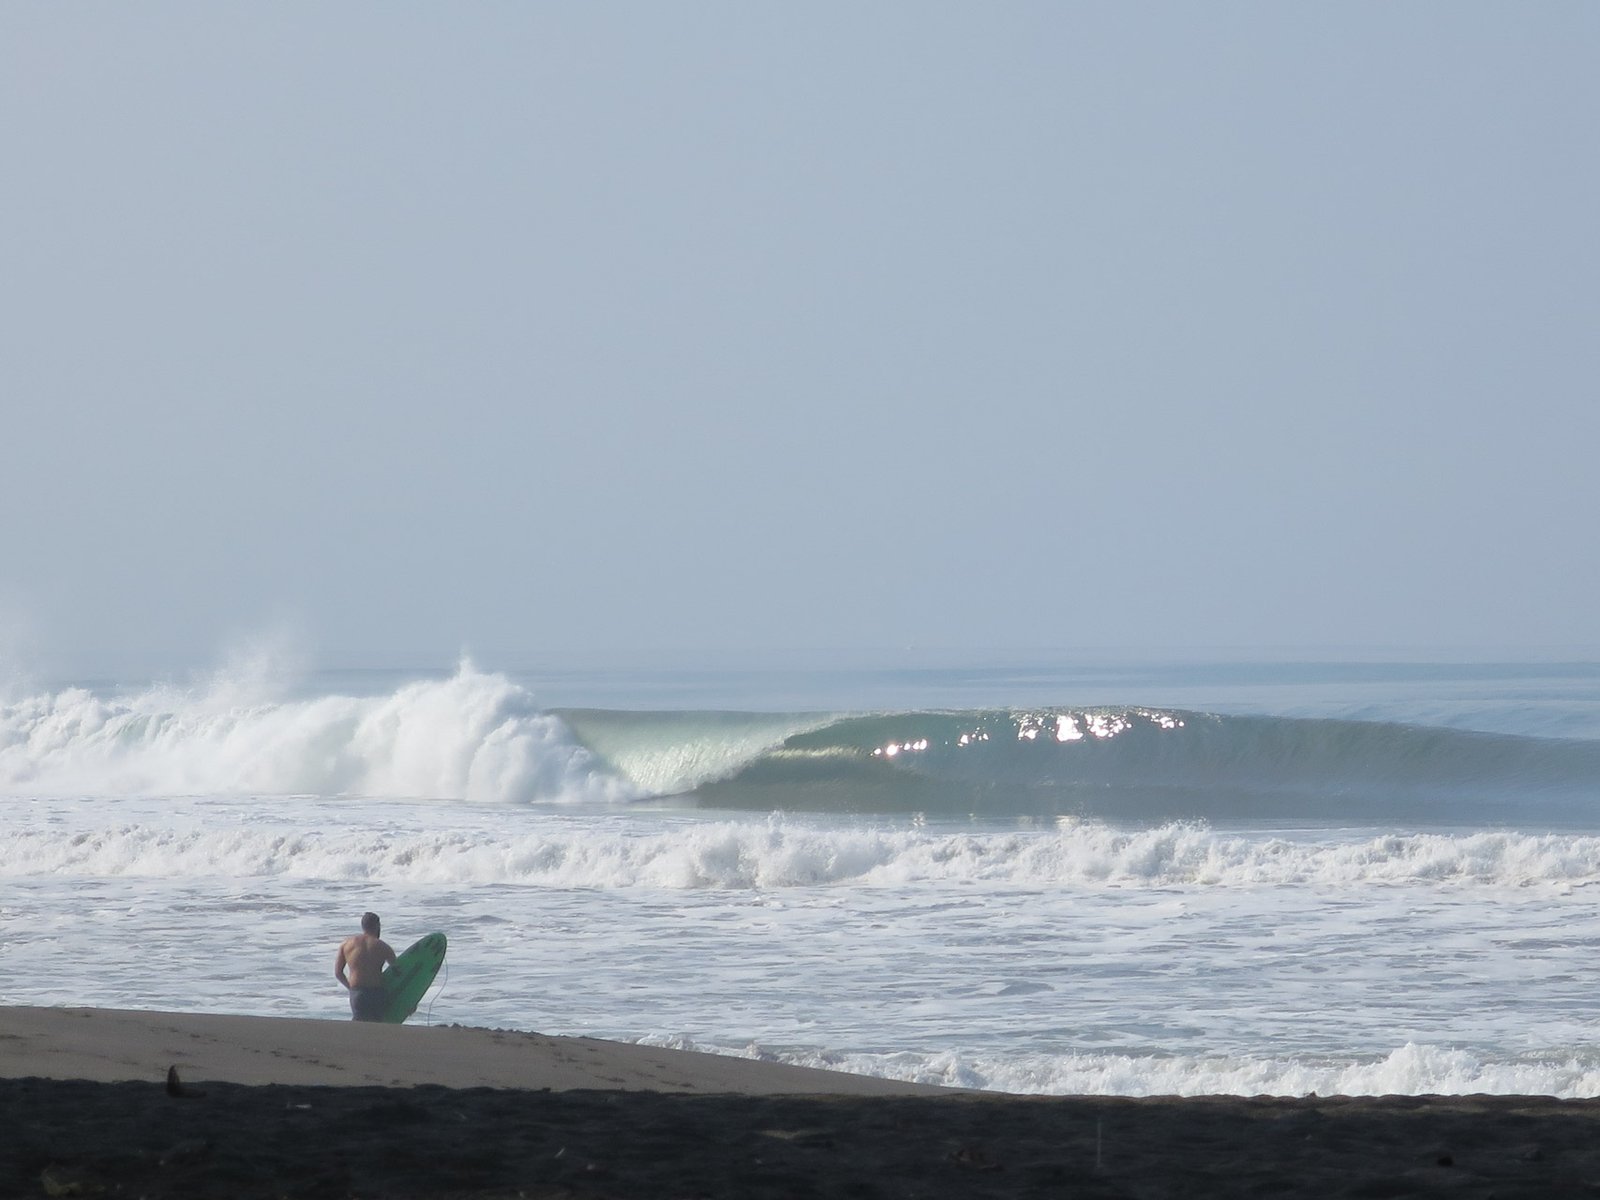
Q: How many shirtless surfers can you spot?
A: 1